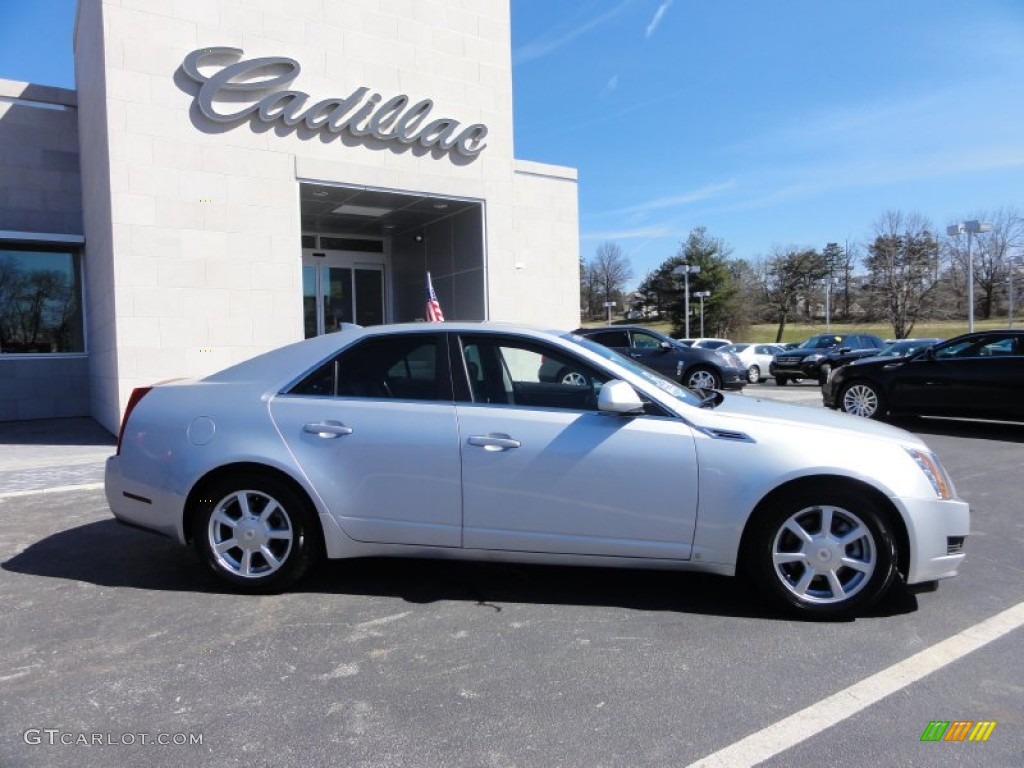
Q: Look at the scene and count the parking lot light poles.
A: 6